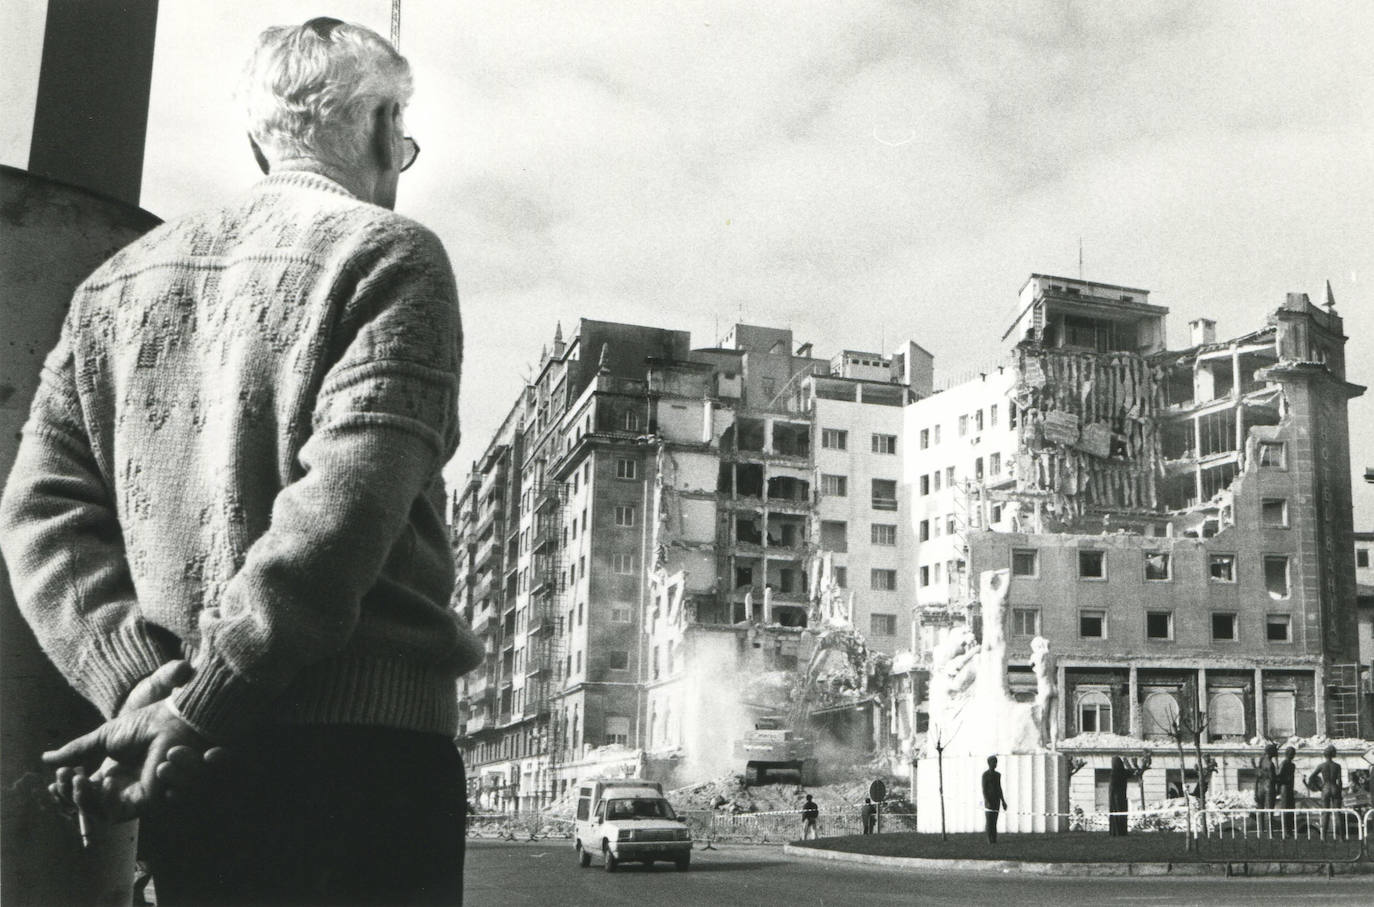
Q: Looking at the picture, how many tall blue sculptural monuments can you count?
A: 0